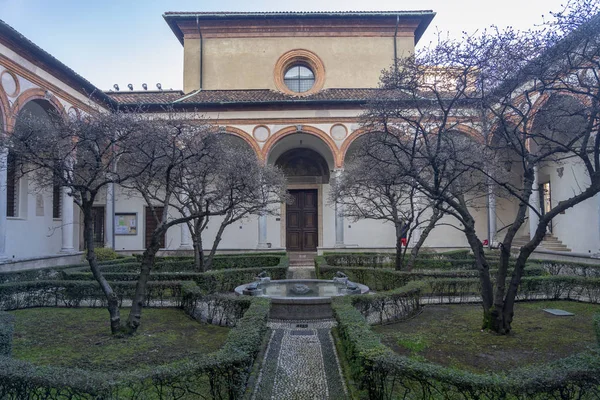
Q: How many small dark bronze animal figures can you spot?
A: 4